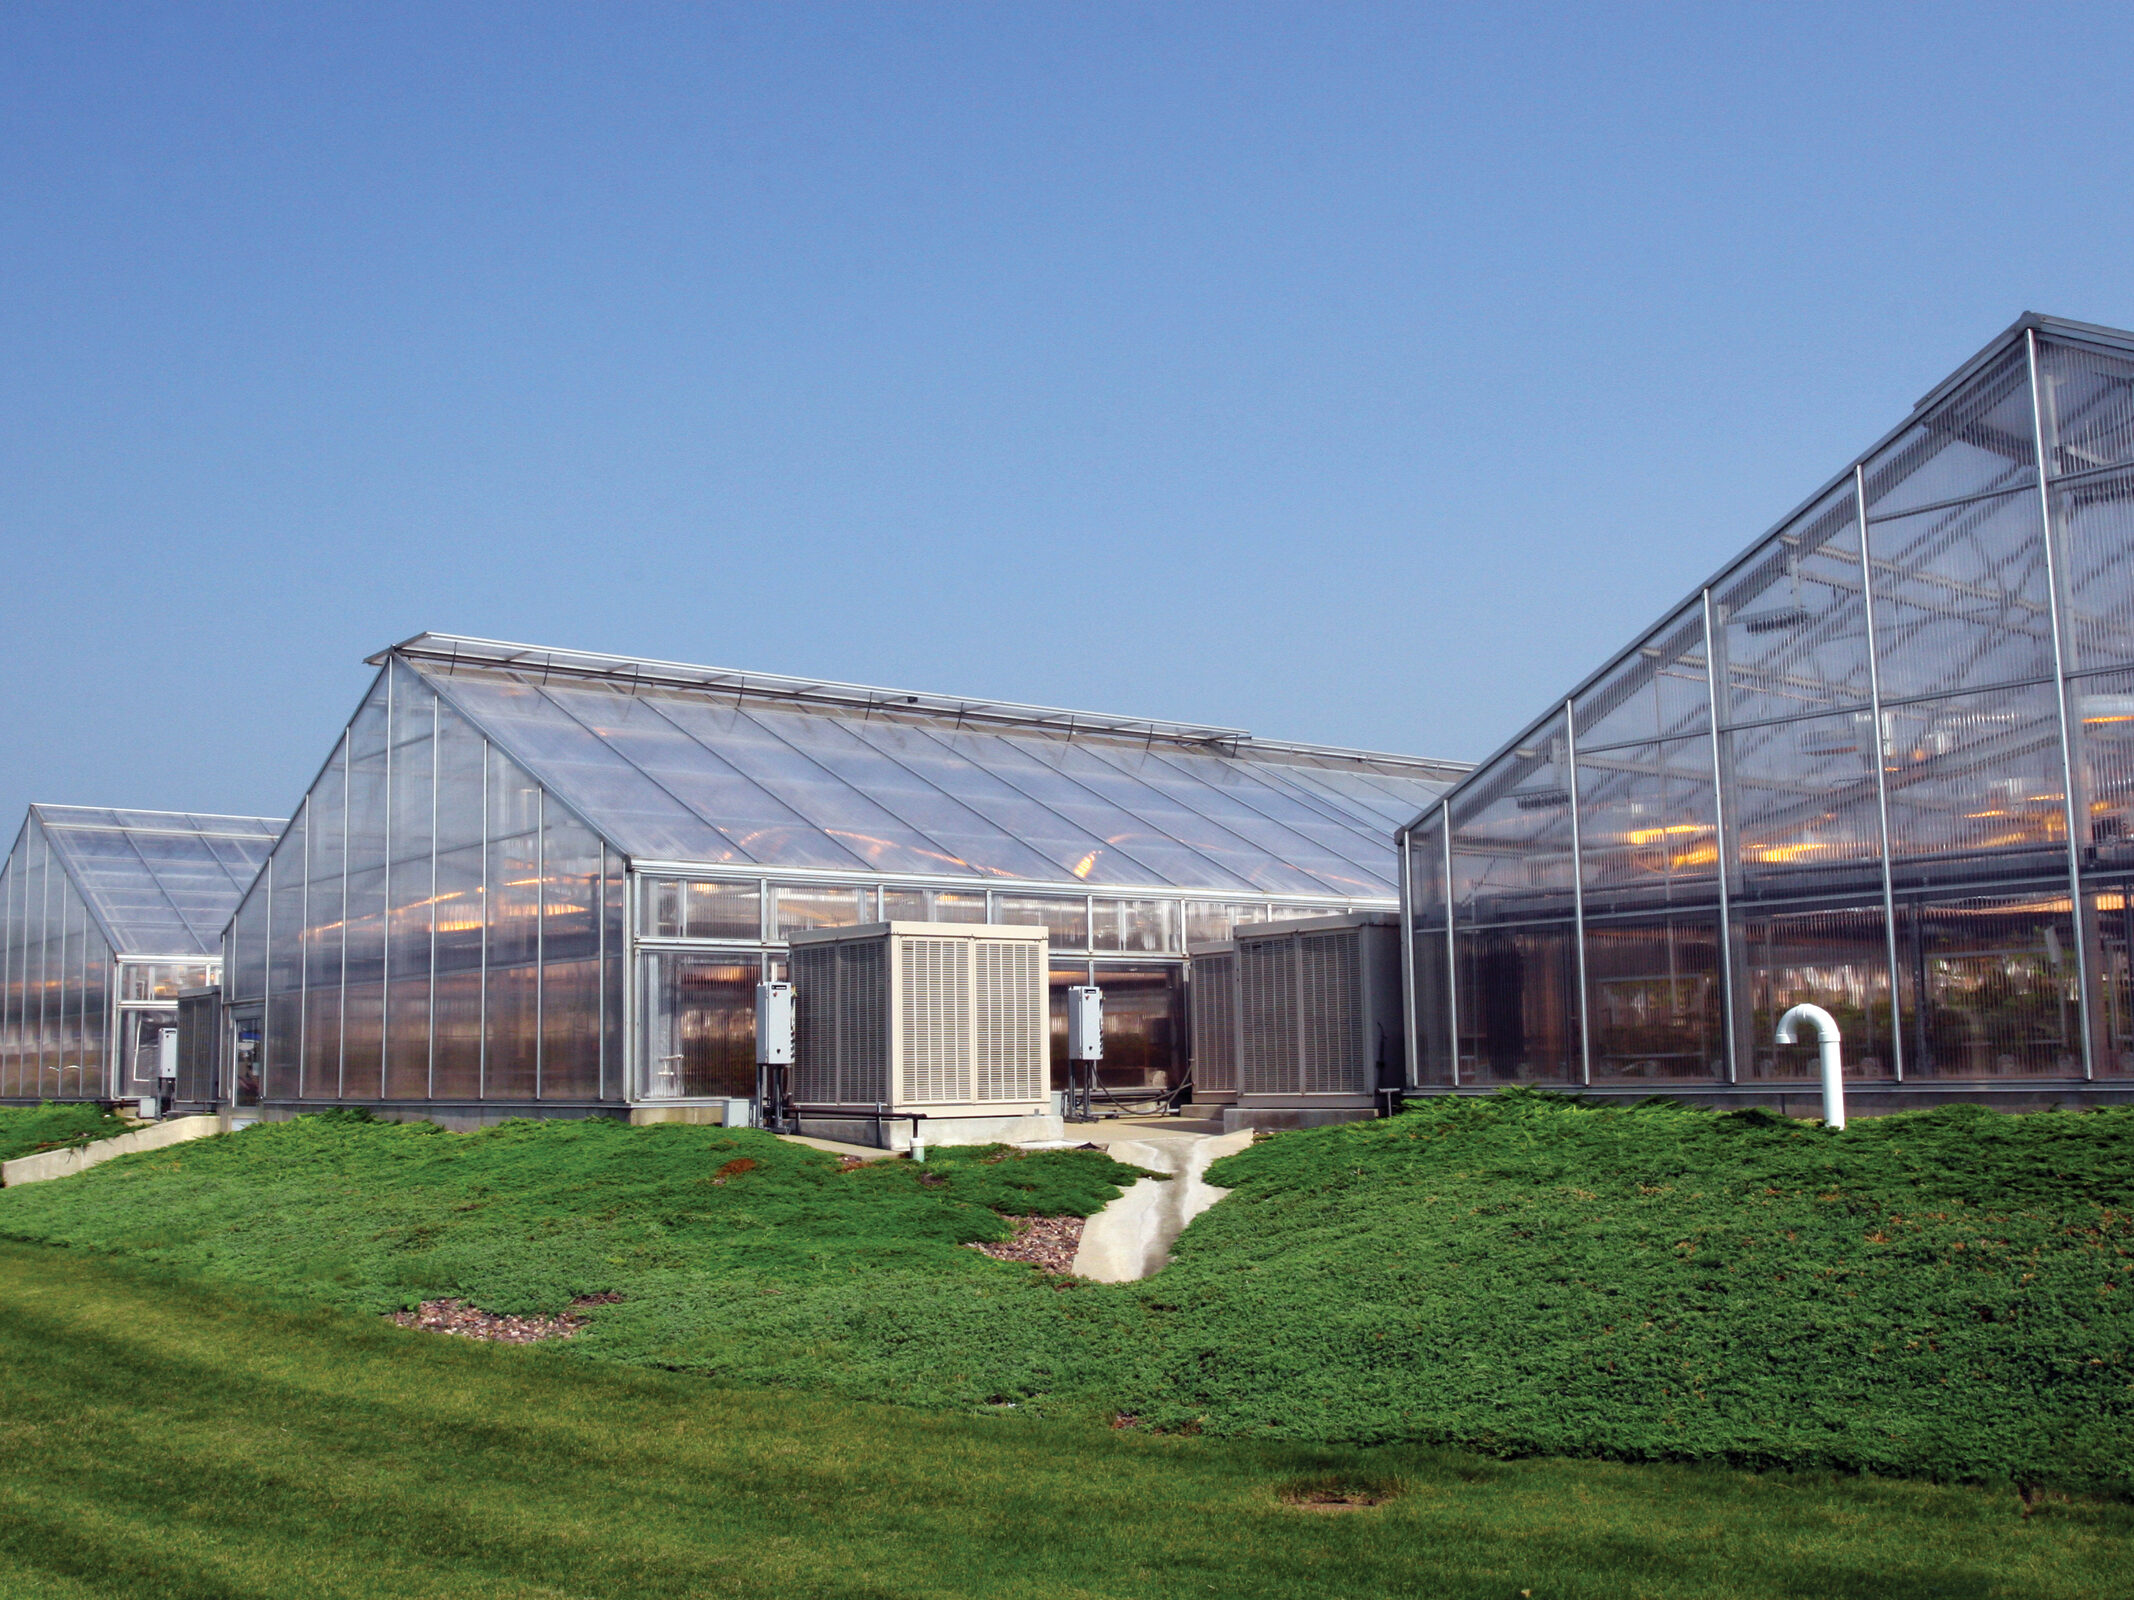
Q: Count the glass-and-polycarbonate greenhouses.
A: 3